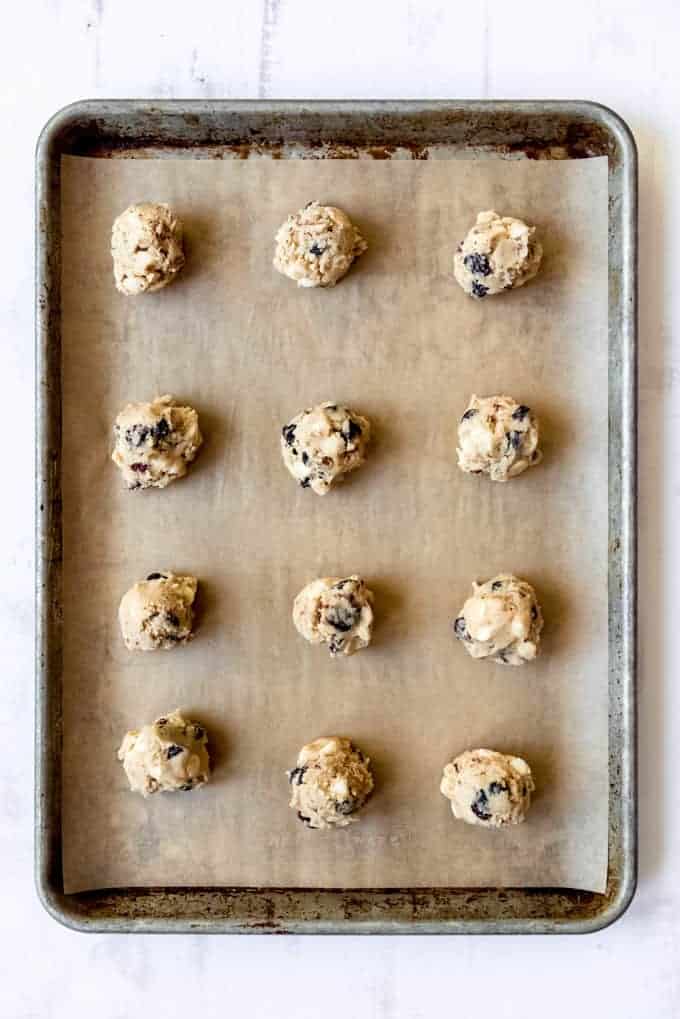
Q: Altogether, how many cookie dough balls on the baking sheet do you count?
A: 12